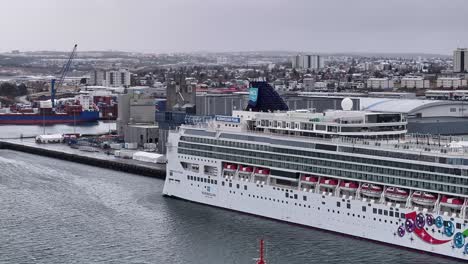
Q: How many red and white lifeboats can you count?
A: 10